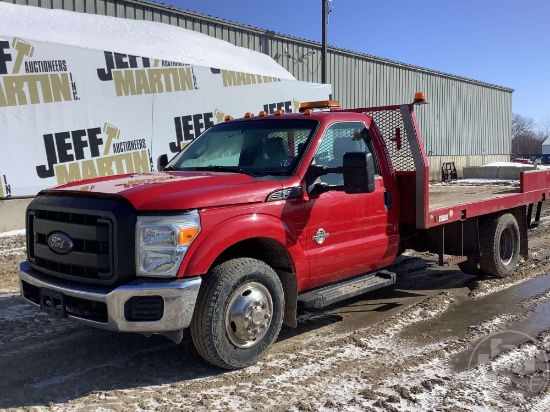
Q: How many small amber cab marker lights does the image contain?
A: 5